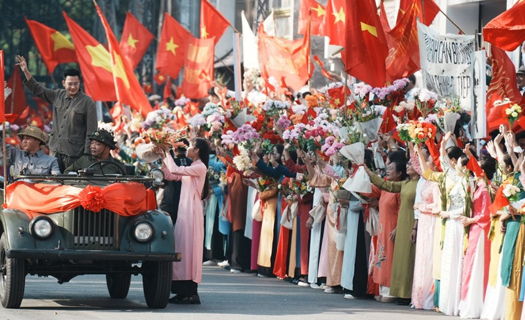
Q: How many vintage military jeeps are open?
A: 1